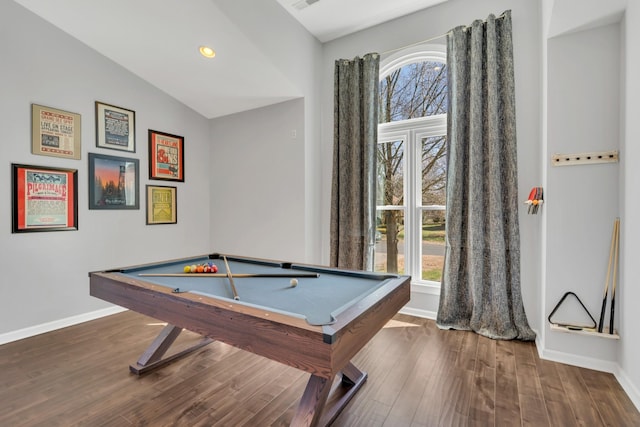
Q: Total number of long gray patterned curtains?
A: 2